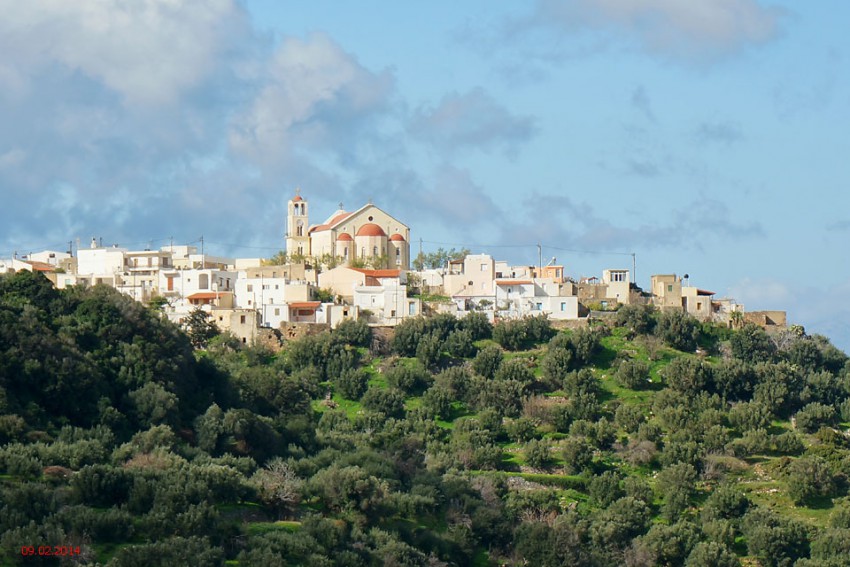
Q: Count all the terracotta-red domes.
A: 4